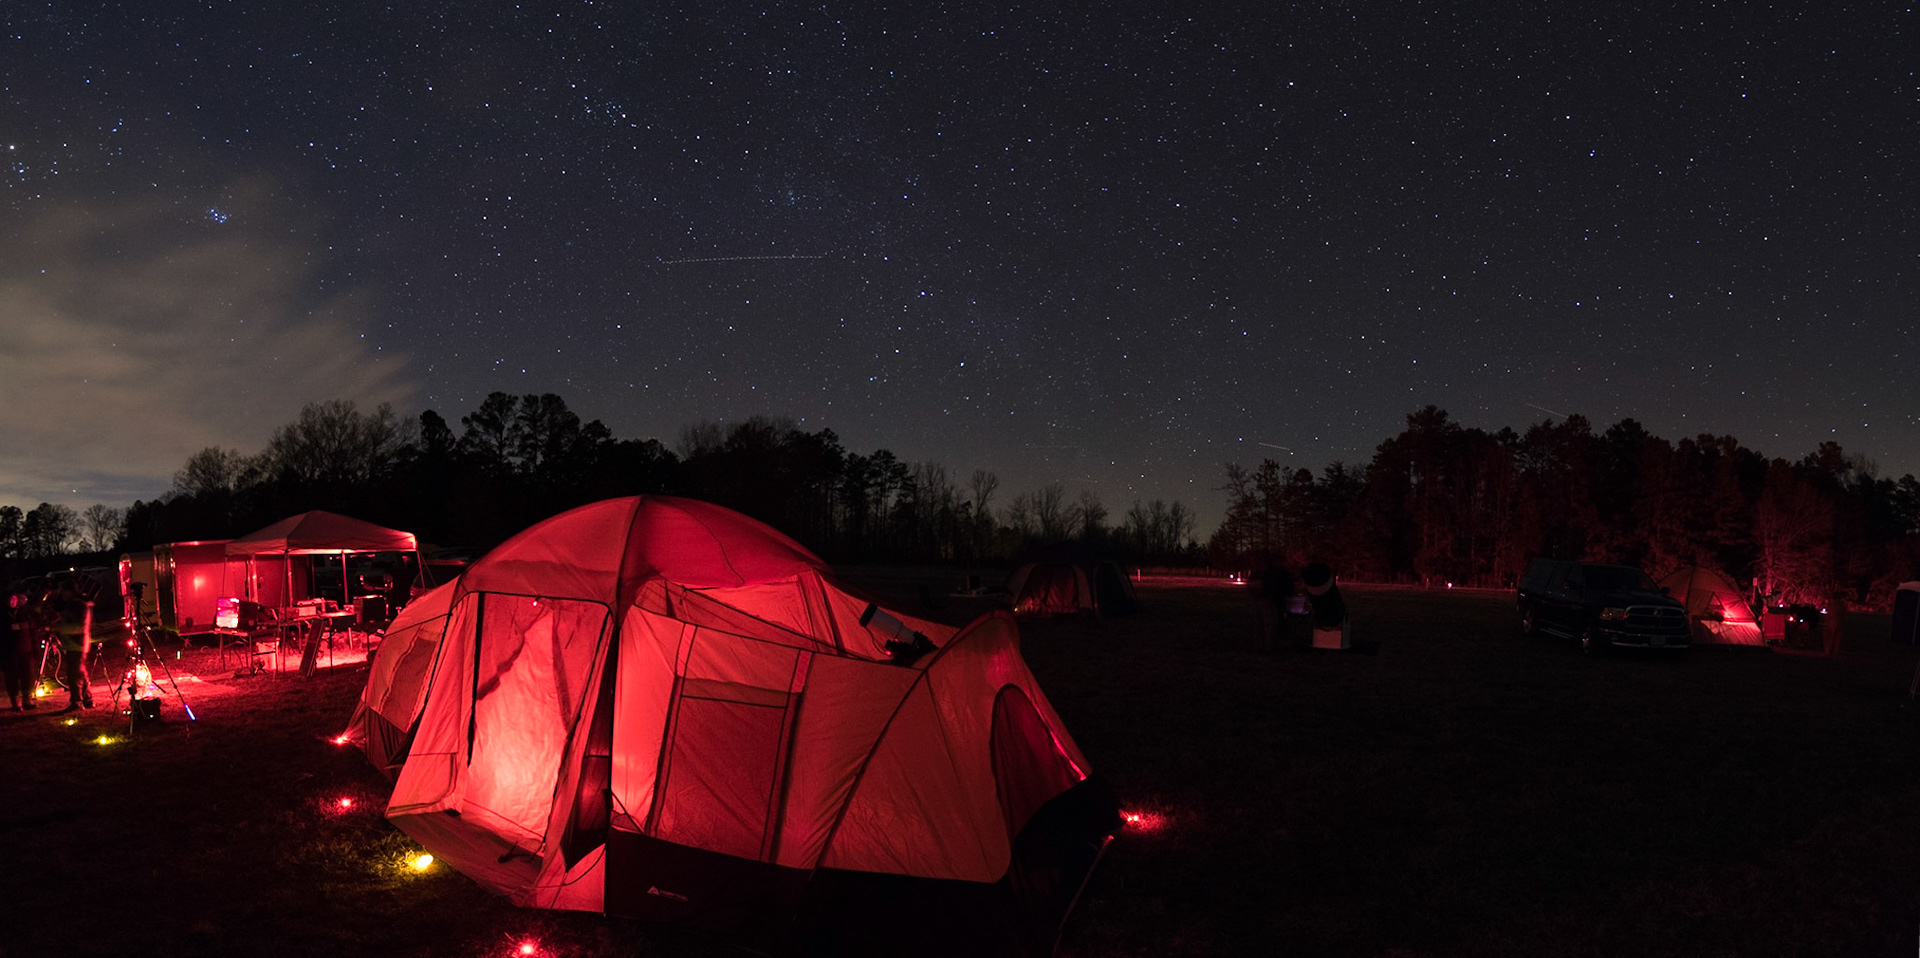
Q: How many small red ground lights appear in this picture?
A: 4